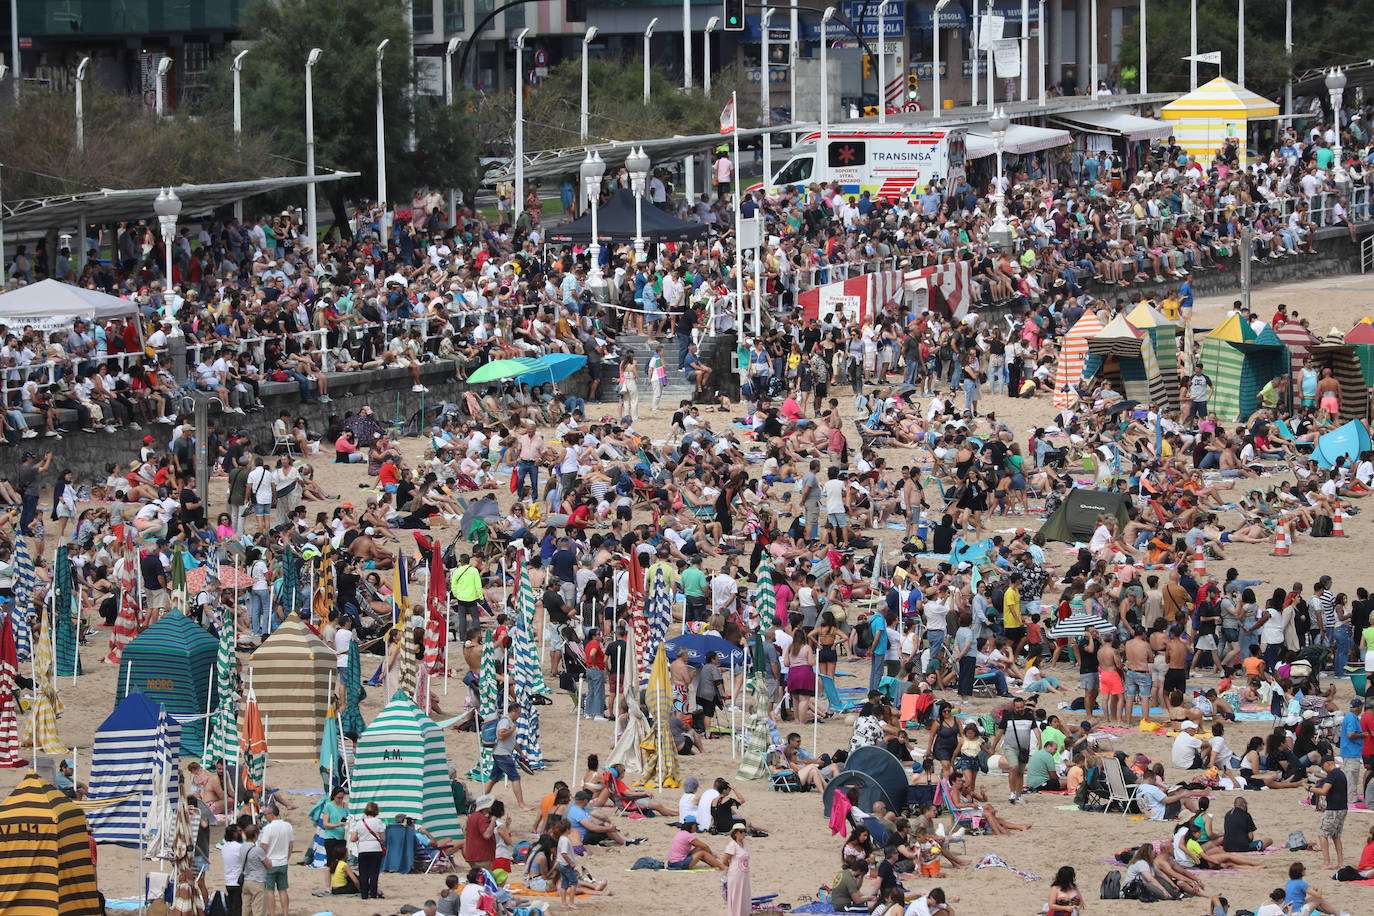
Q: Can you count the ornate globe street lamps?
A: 5